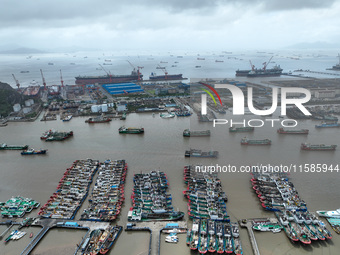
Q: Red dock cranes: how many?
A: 8